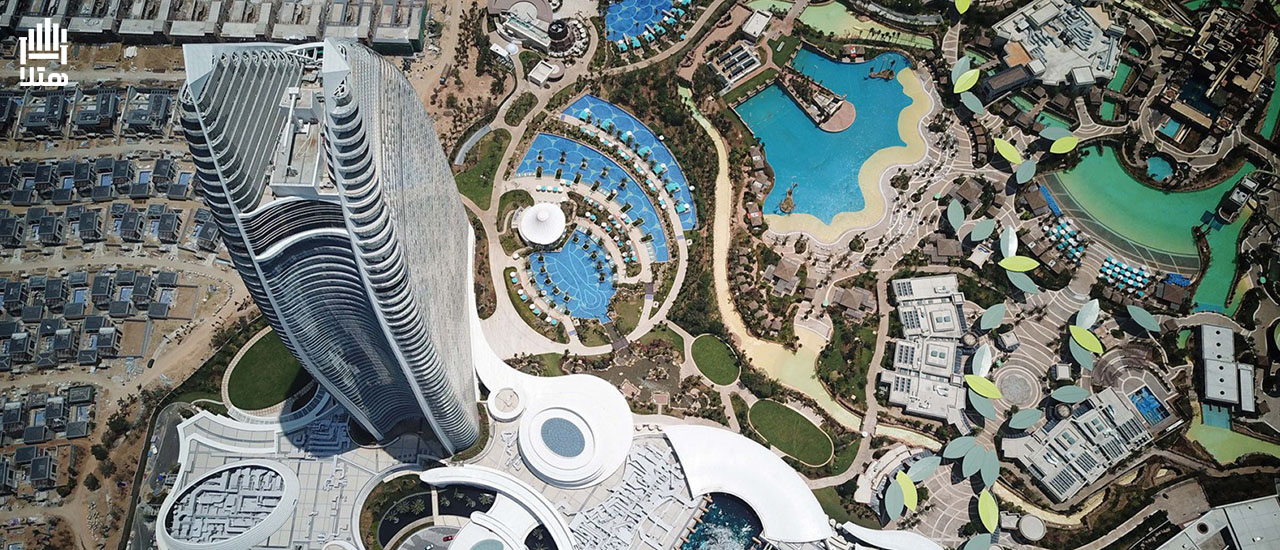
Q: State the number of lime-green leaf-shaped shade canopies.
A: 9